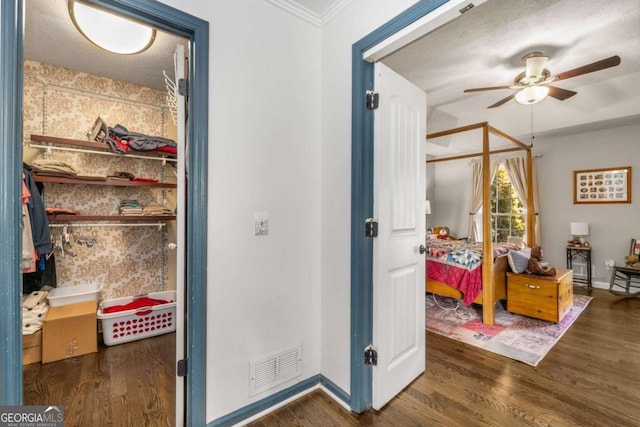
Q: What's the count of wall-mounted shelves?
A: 3